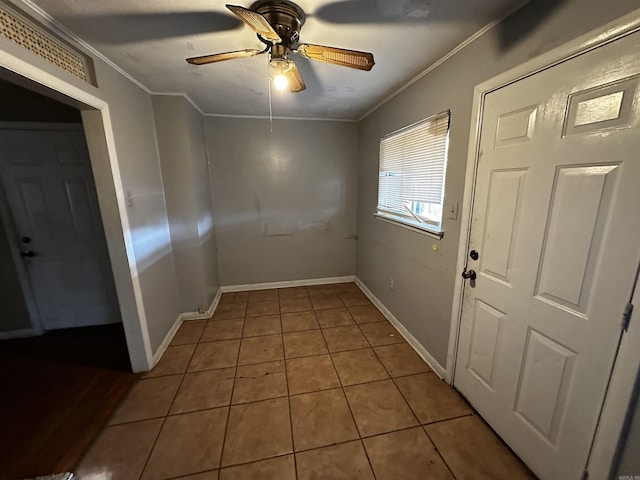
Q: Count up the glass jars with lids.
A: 0